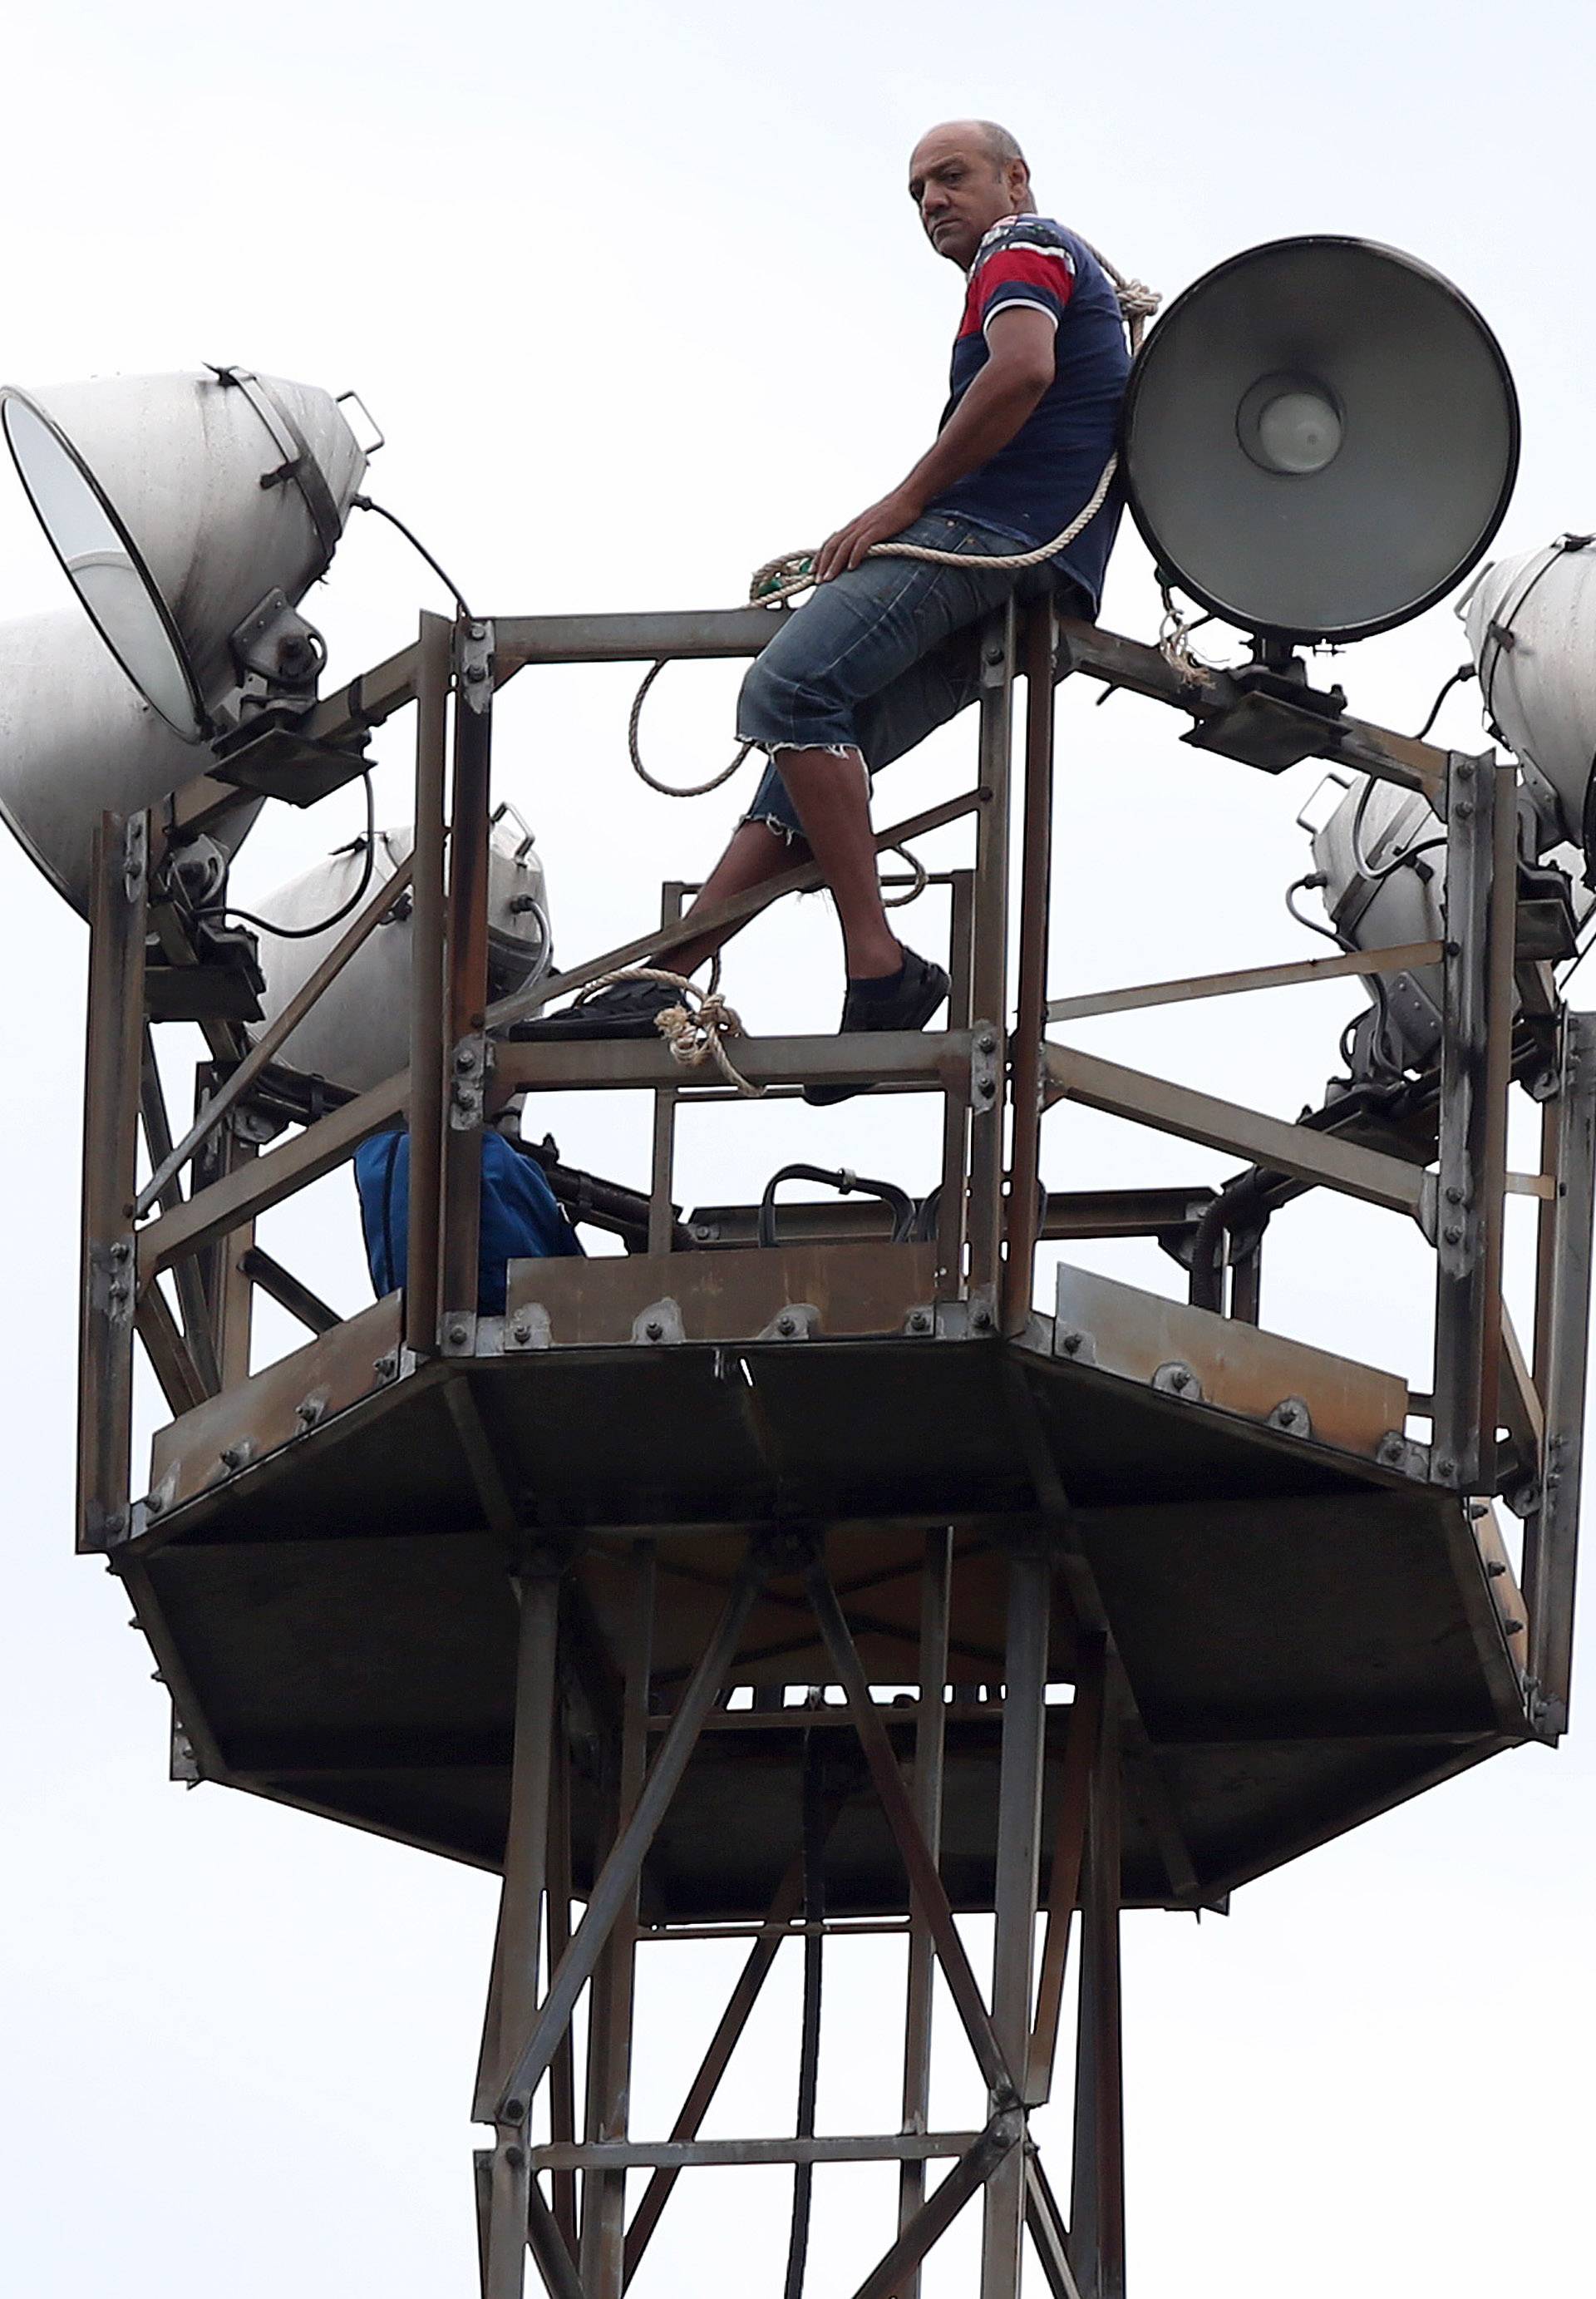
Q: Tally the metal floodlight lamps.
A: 6